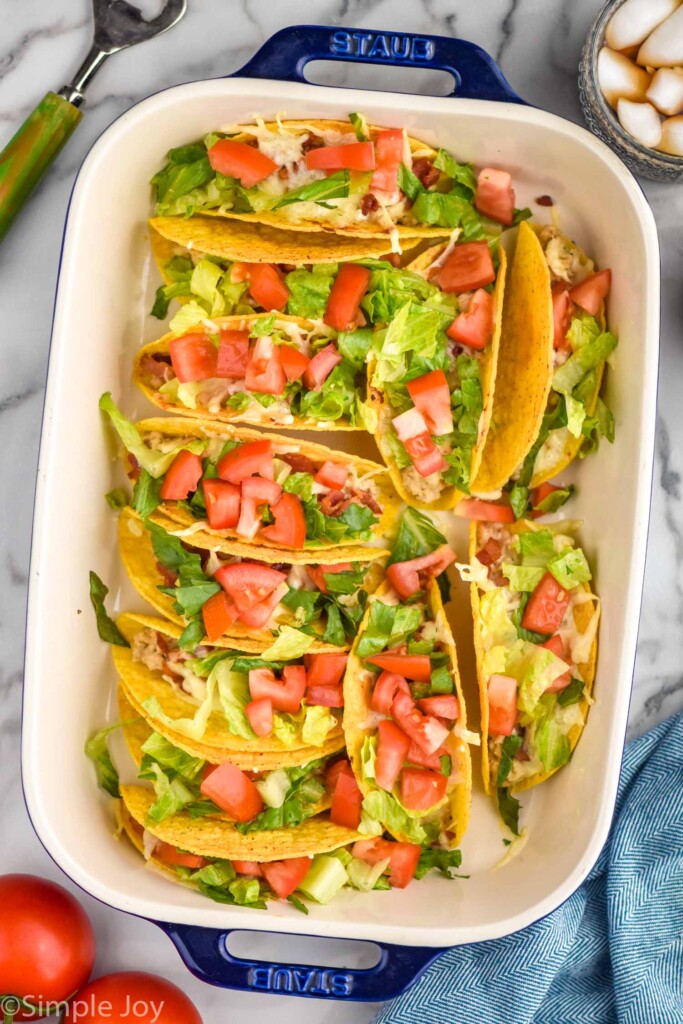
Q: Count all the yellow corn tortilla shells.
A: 12